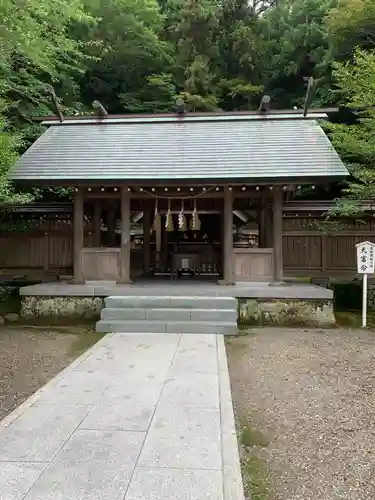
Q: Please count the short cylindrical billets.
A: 3